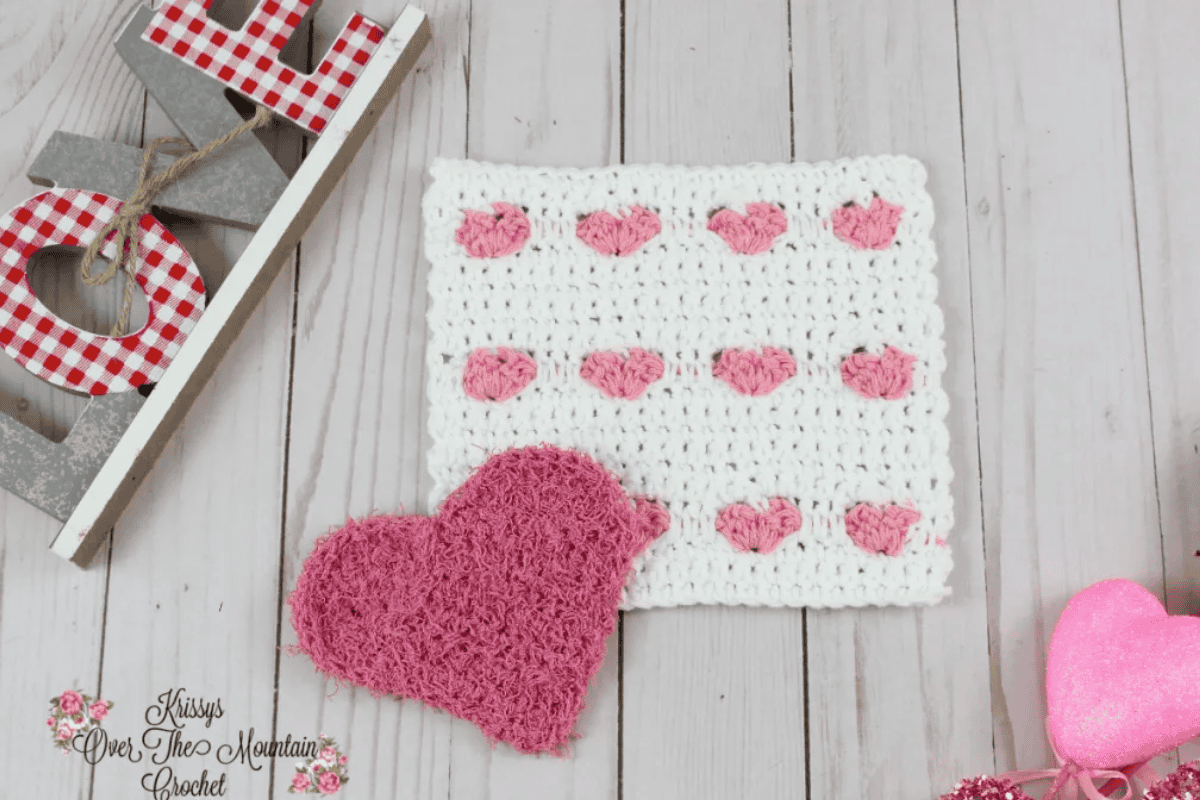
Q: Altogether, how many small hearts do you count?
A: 11